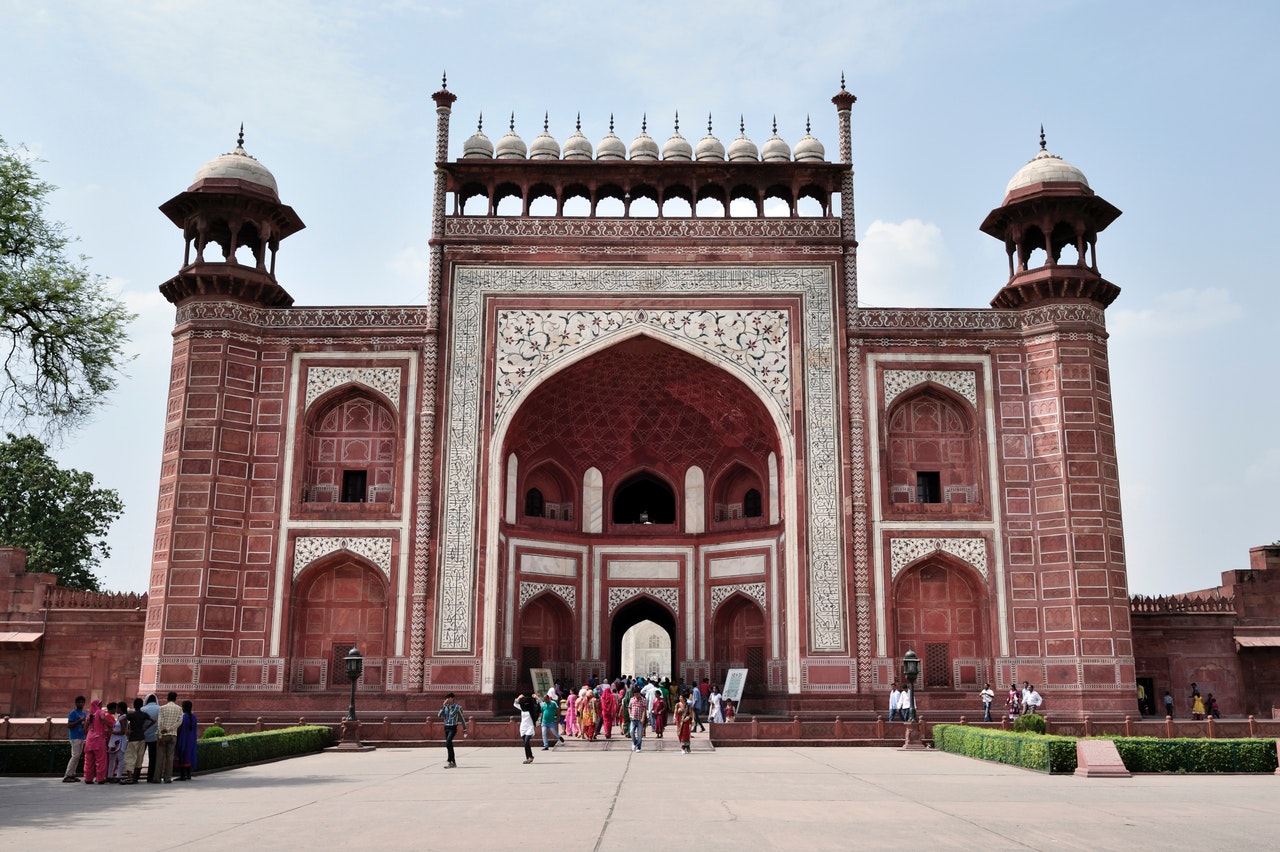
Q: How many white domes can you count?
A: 13